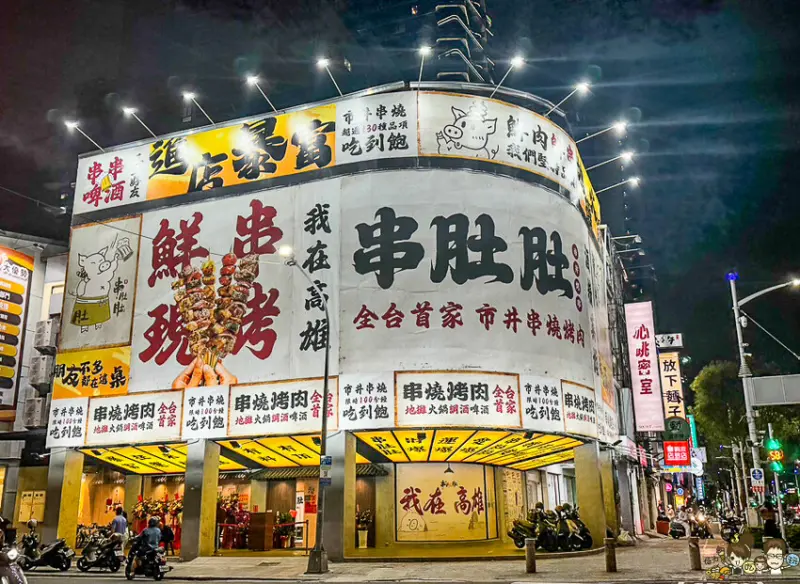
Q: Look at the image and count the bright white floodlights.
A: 11